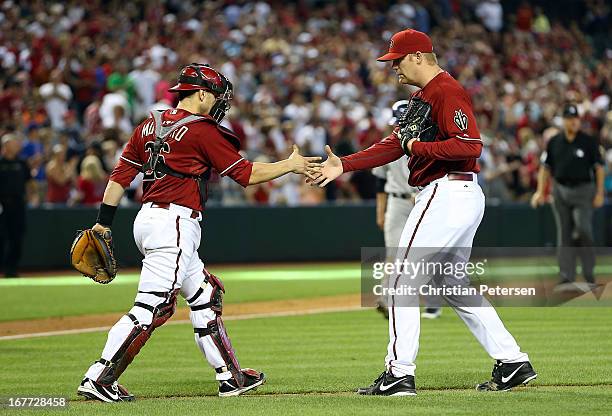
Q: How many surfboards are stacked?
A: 0